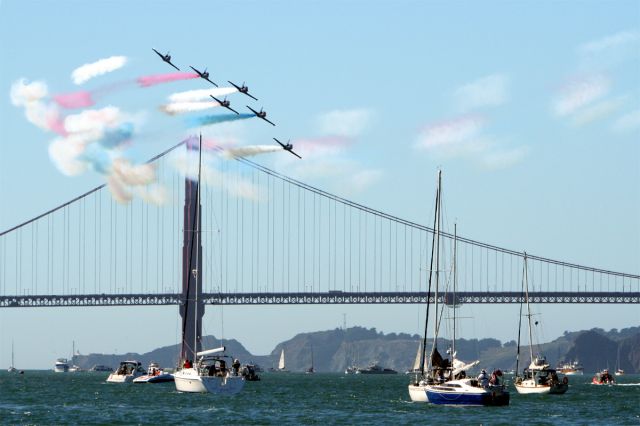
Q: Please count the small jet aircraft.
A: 6